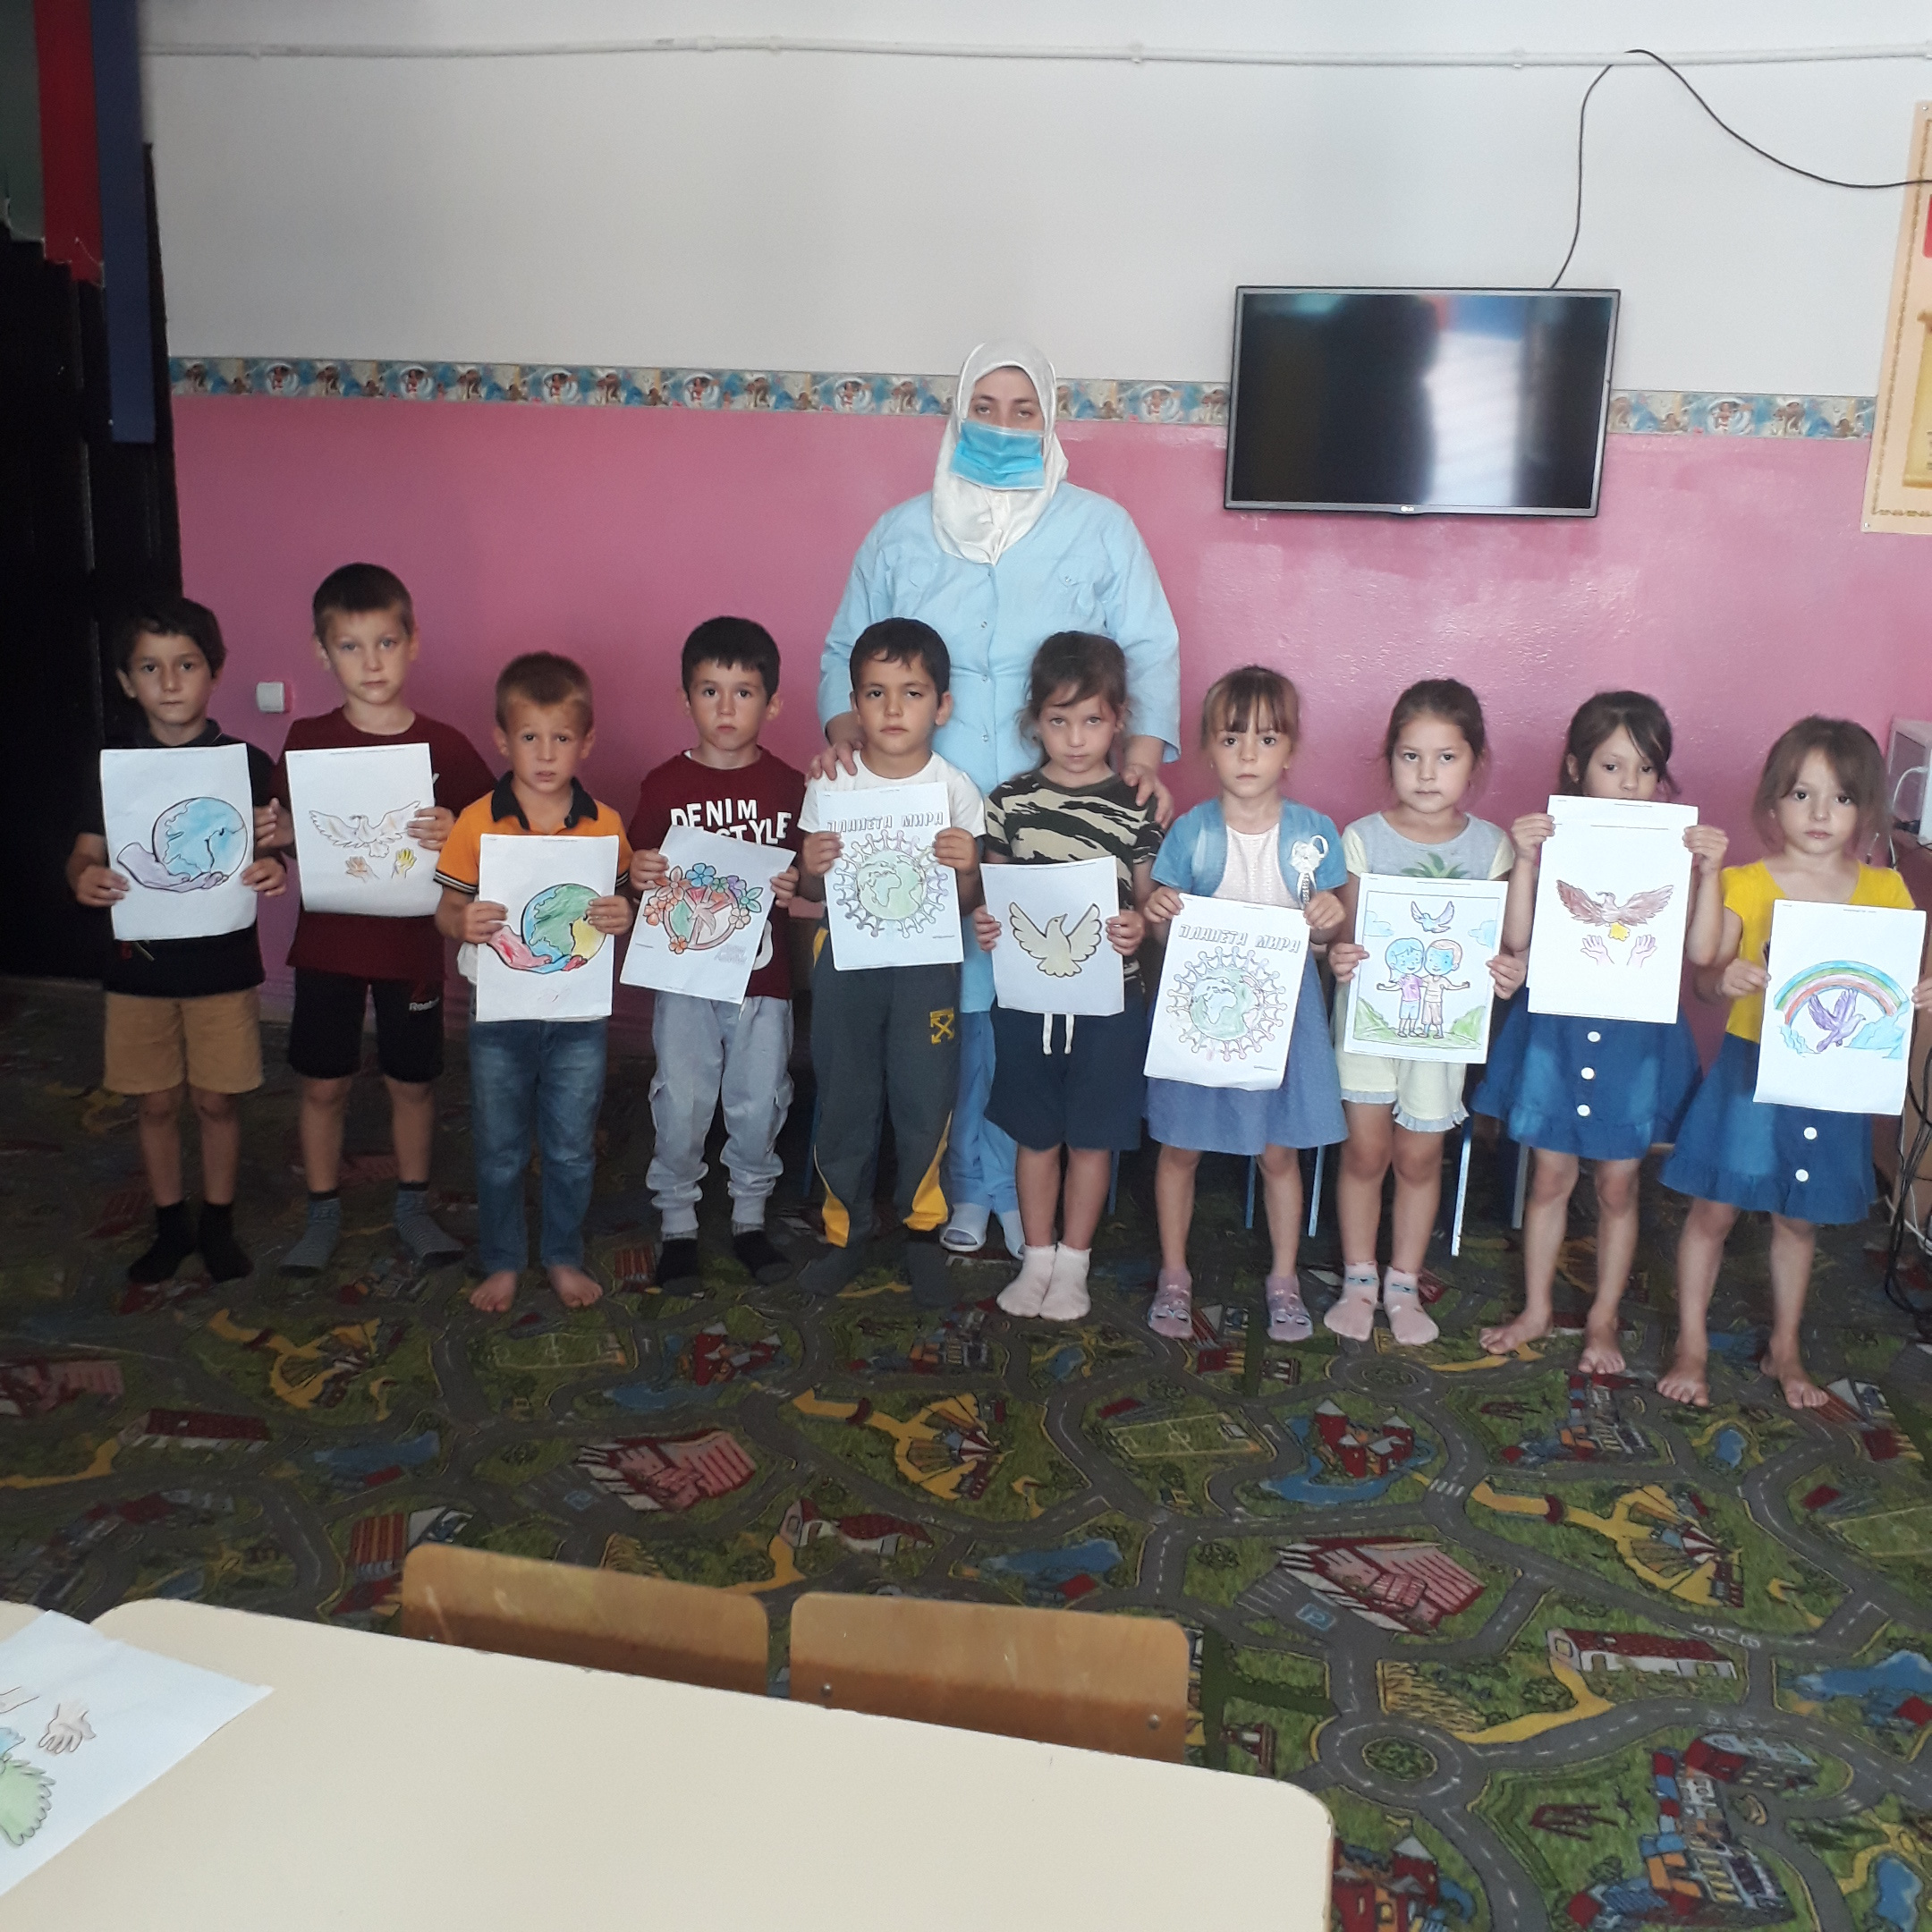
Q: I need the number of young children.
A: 10